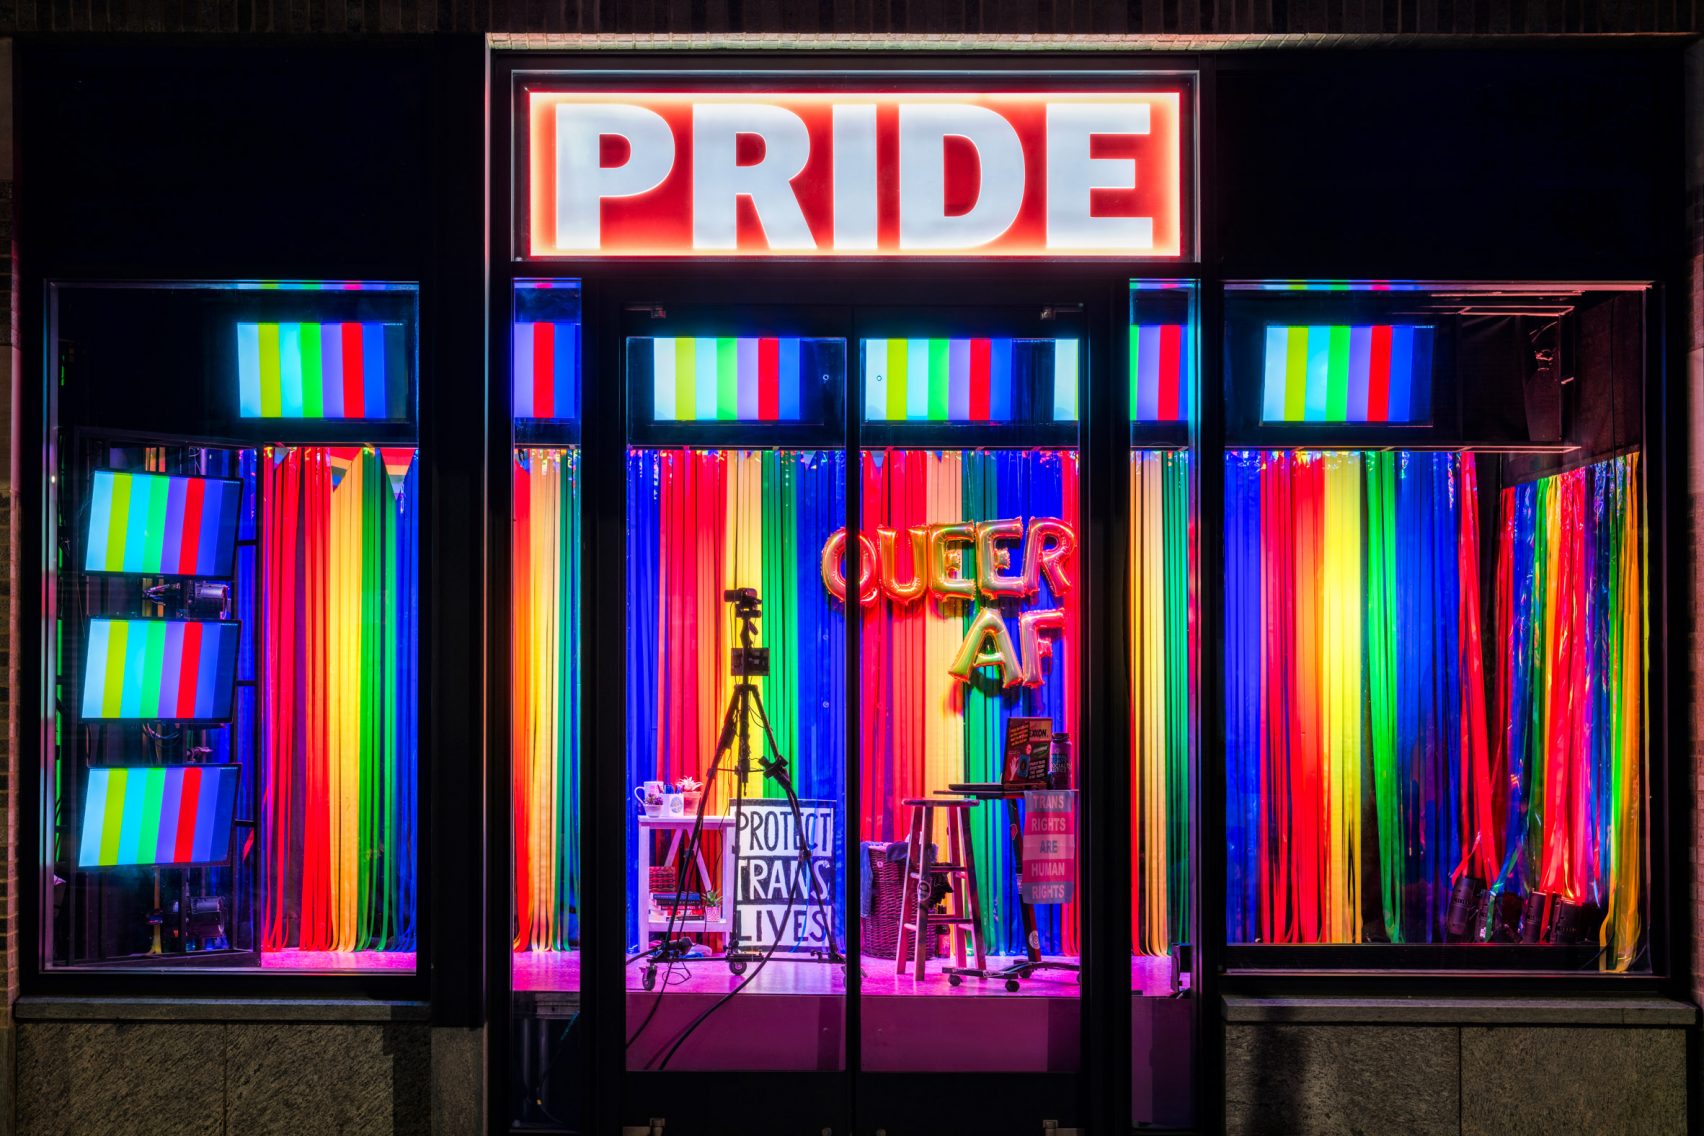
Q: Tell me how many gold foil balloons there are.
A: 7